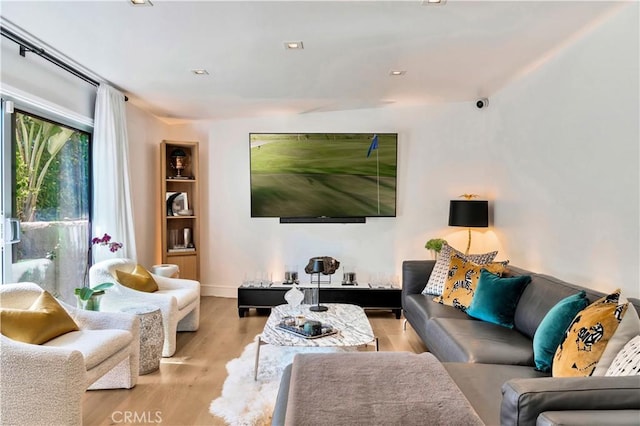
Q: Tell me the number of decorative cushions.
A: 9